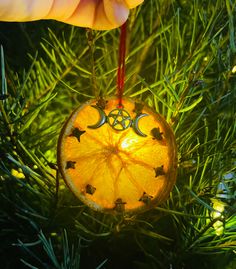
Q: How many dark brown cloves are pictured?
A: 9